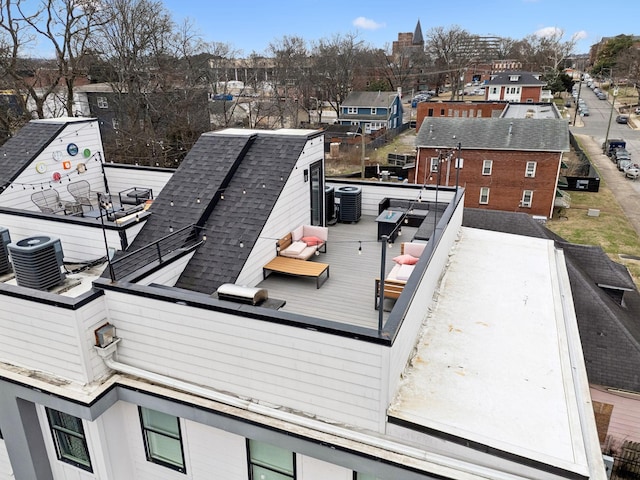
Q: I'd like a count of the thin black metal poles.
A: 5